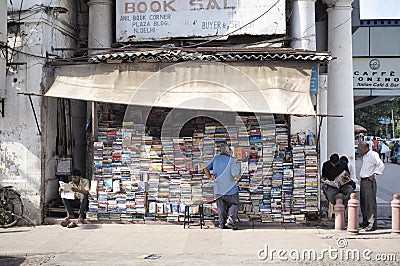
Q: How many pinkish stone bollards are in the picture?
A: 3